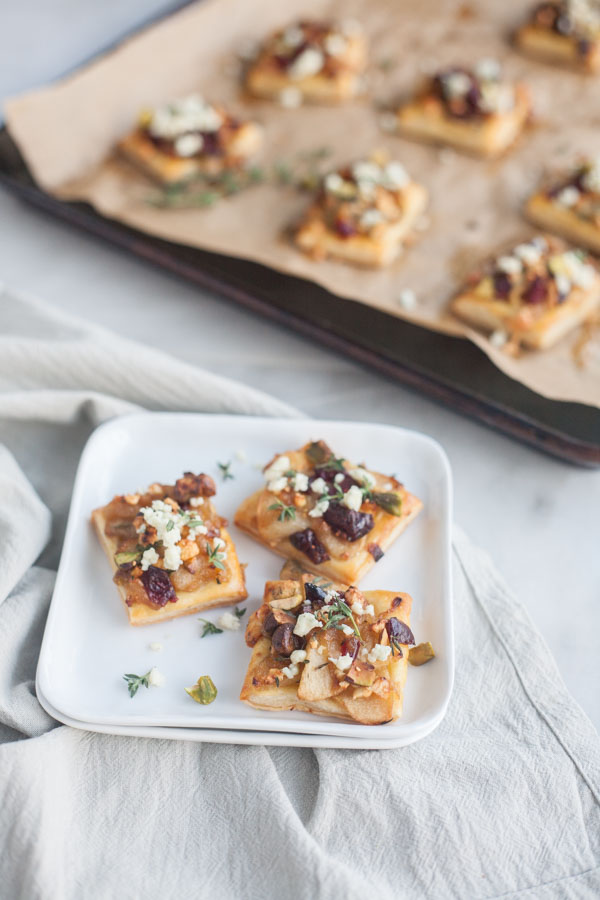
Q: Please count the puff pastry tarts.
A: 10